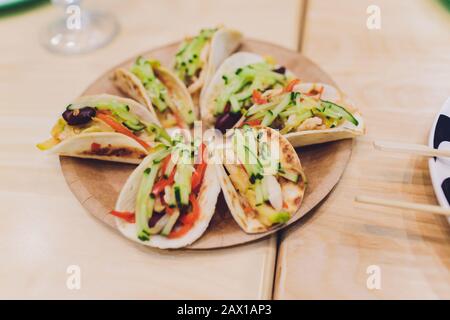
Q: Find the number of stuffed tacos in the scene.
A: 7